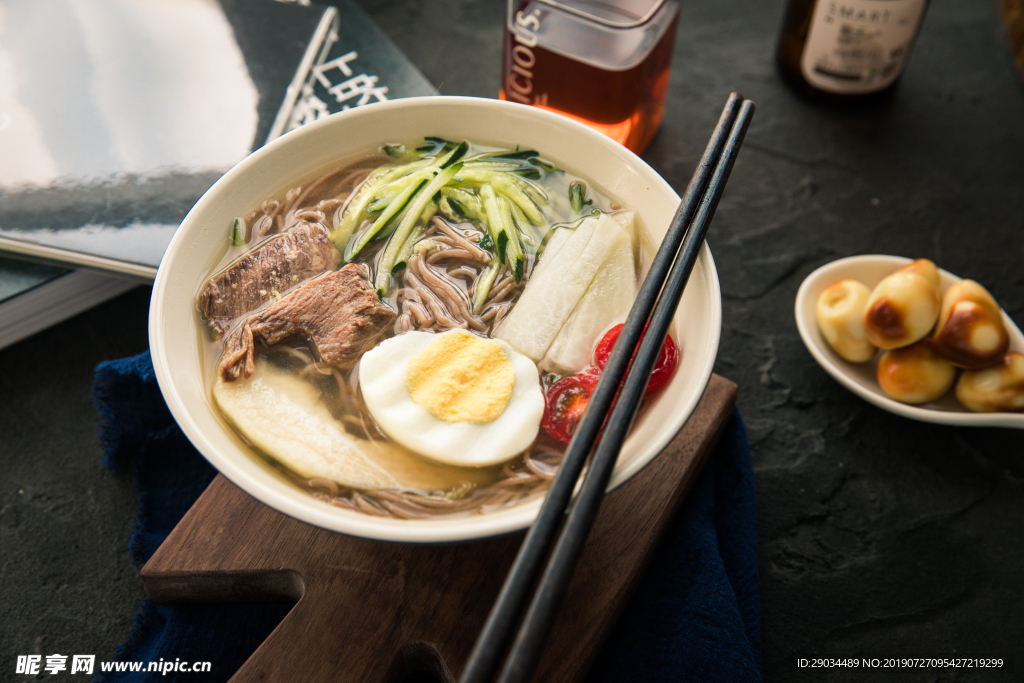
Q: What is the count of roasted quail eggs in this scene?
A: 6